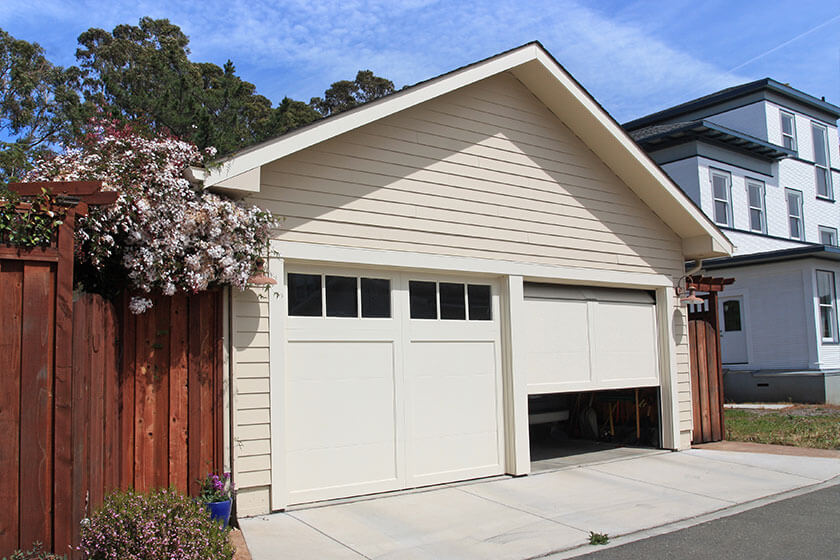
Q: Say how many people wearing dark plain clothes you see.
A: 0